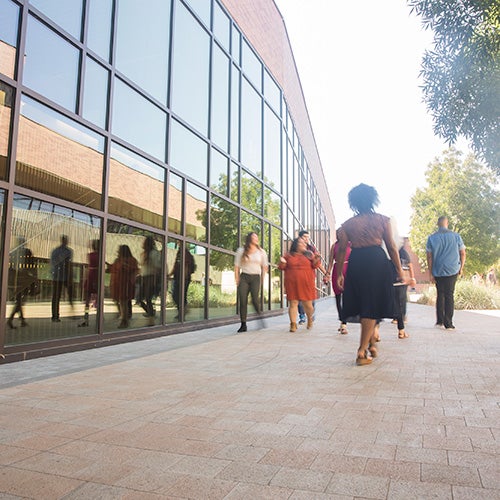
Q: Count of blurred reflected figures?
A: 6